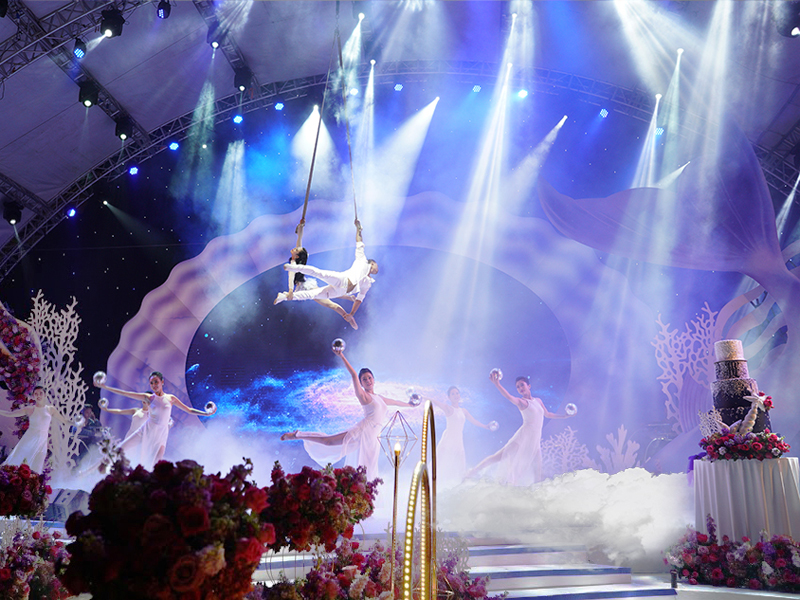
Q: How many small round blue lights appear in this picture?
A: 13